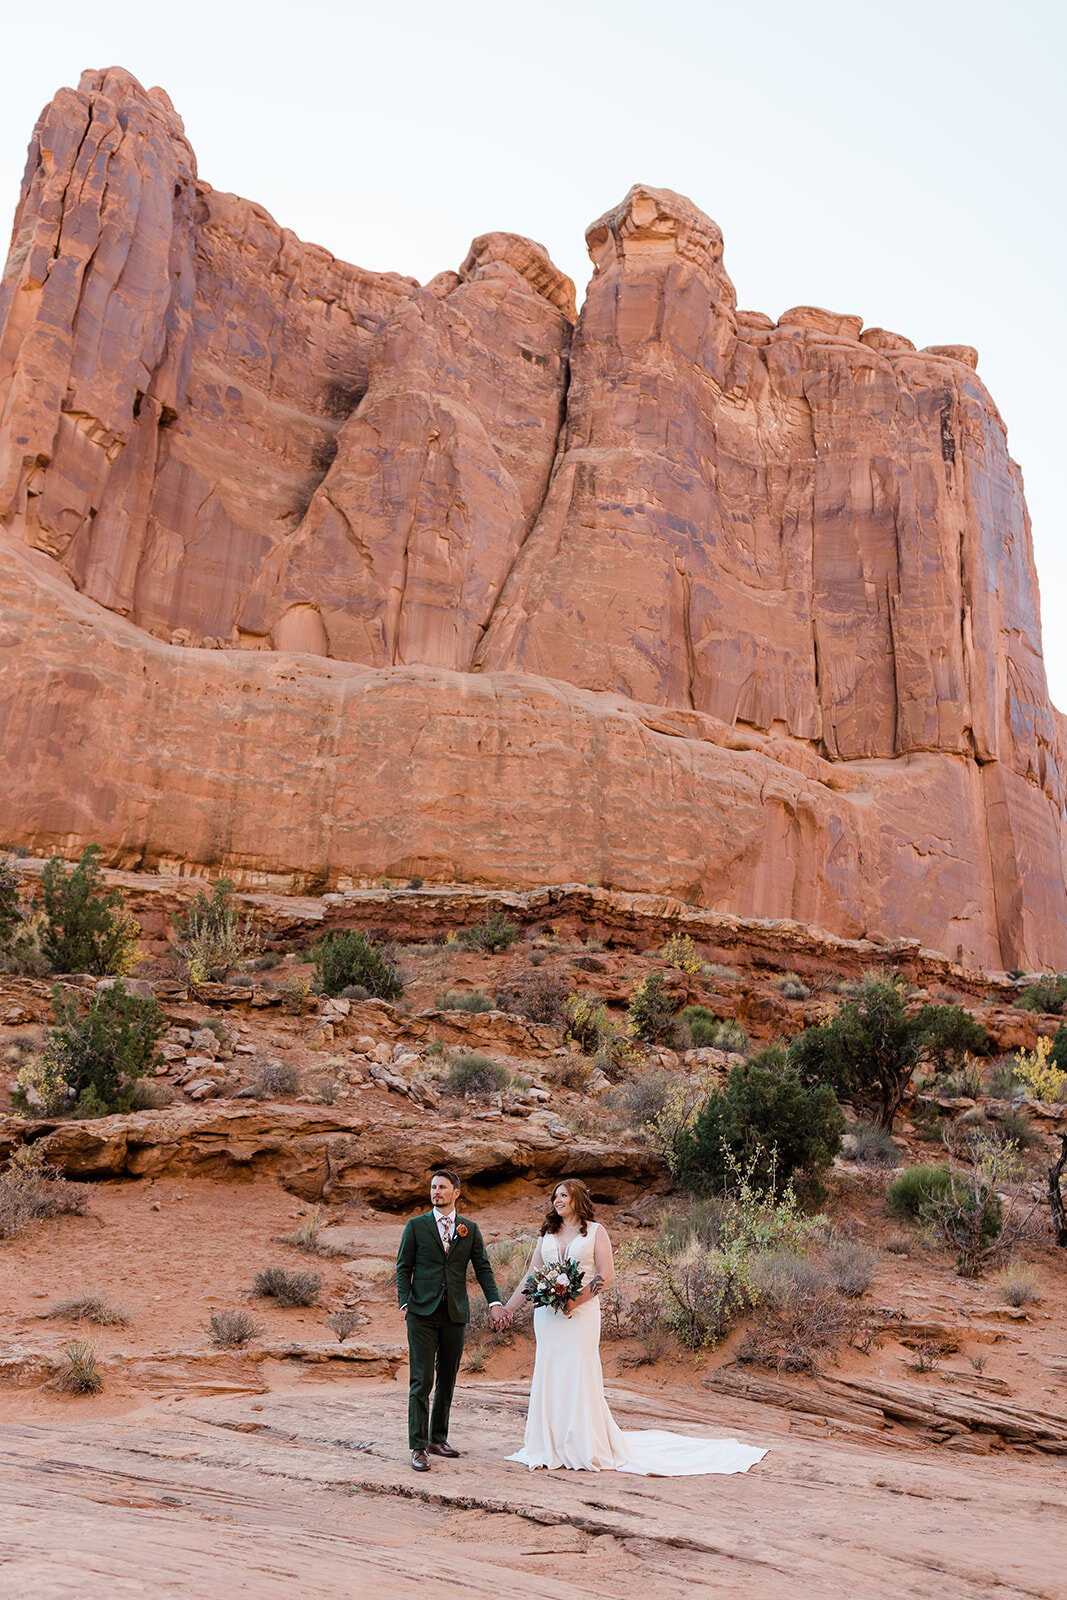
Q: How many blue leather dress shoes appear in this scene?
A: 0